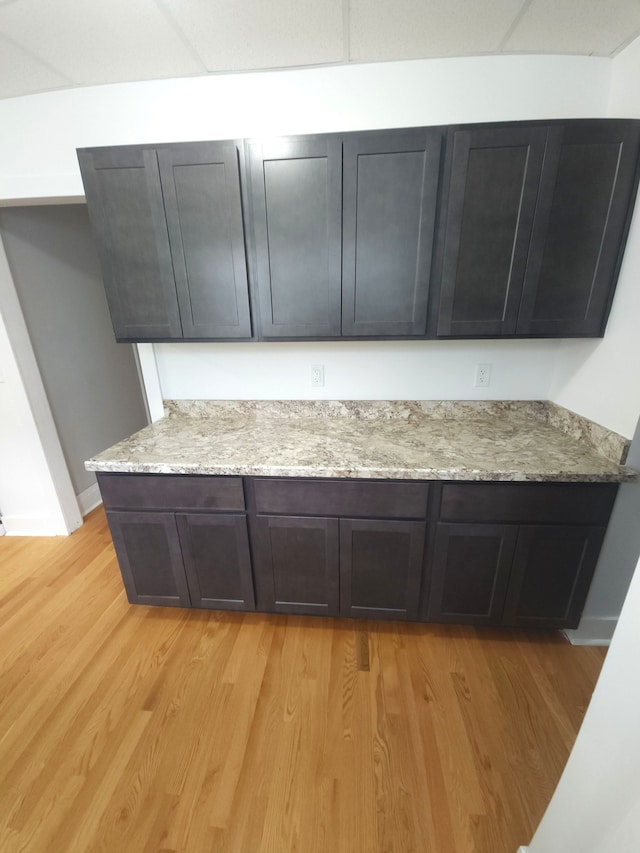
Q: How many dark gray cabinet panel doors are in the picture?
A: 12